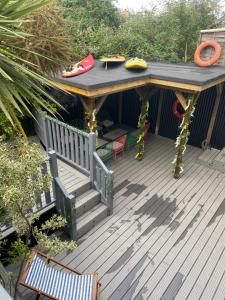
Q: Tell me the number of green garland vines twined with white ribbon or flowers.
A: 3